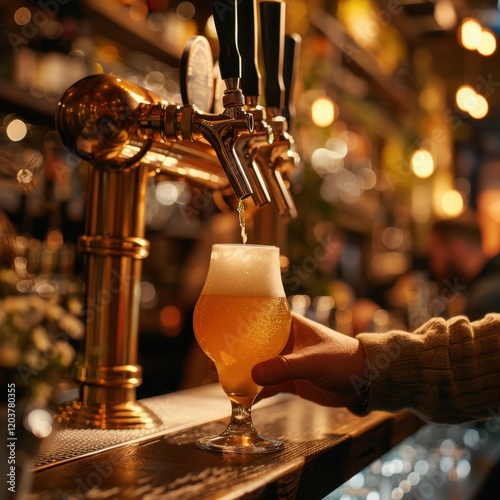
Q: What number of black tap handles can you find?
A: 4